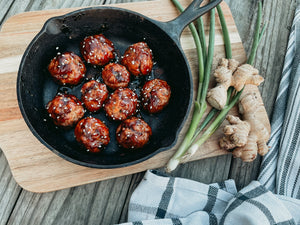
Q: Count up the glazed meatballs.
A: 10